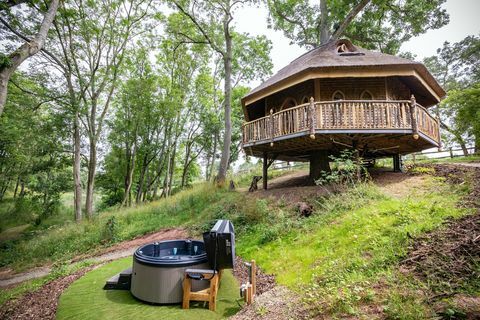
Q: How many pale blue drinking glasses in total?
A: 2